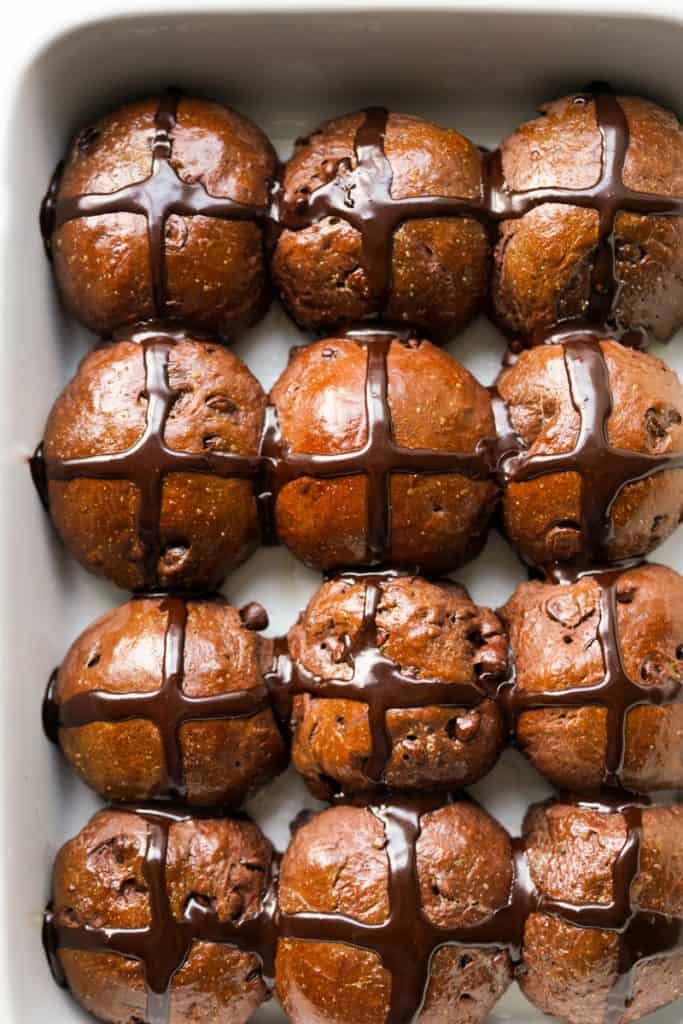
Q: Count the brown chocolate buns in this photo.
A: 12